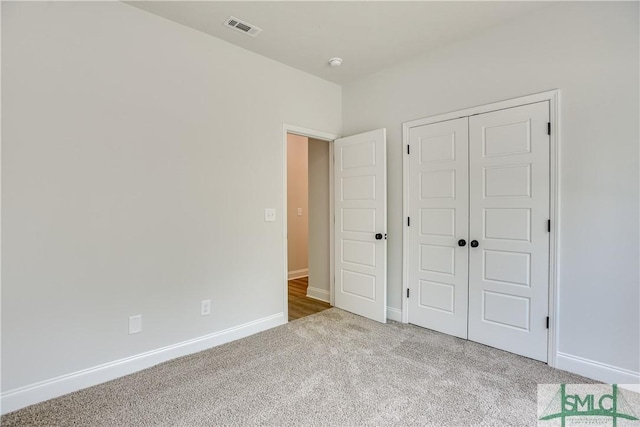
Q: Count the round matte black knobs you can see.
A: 3